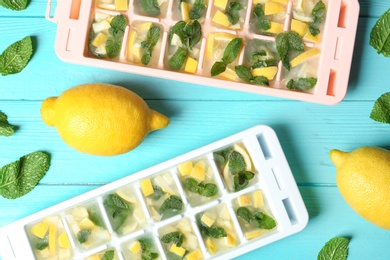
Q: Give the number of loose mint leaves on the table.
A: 7